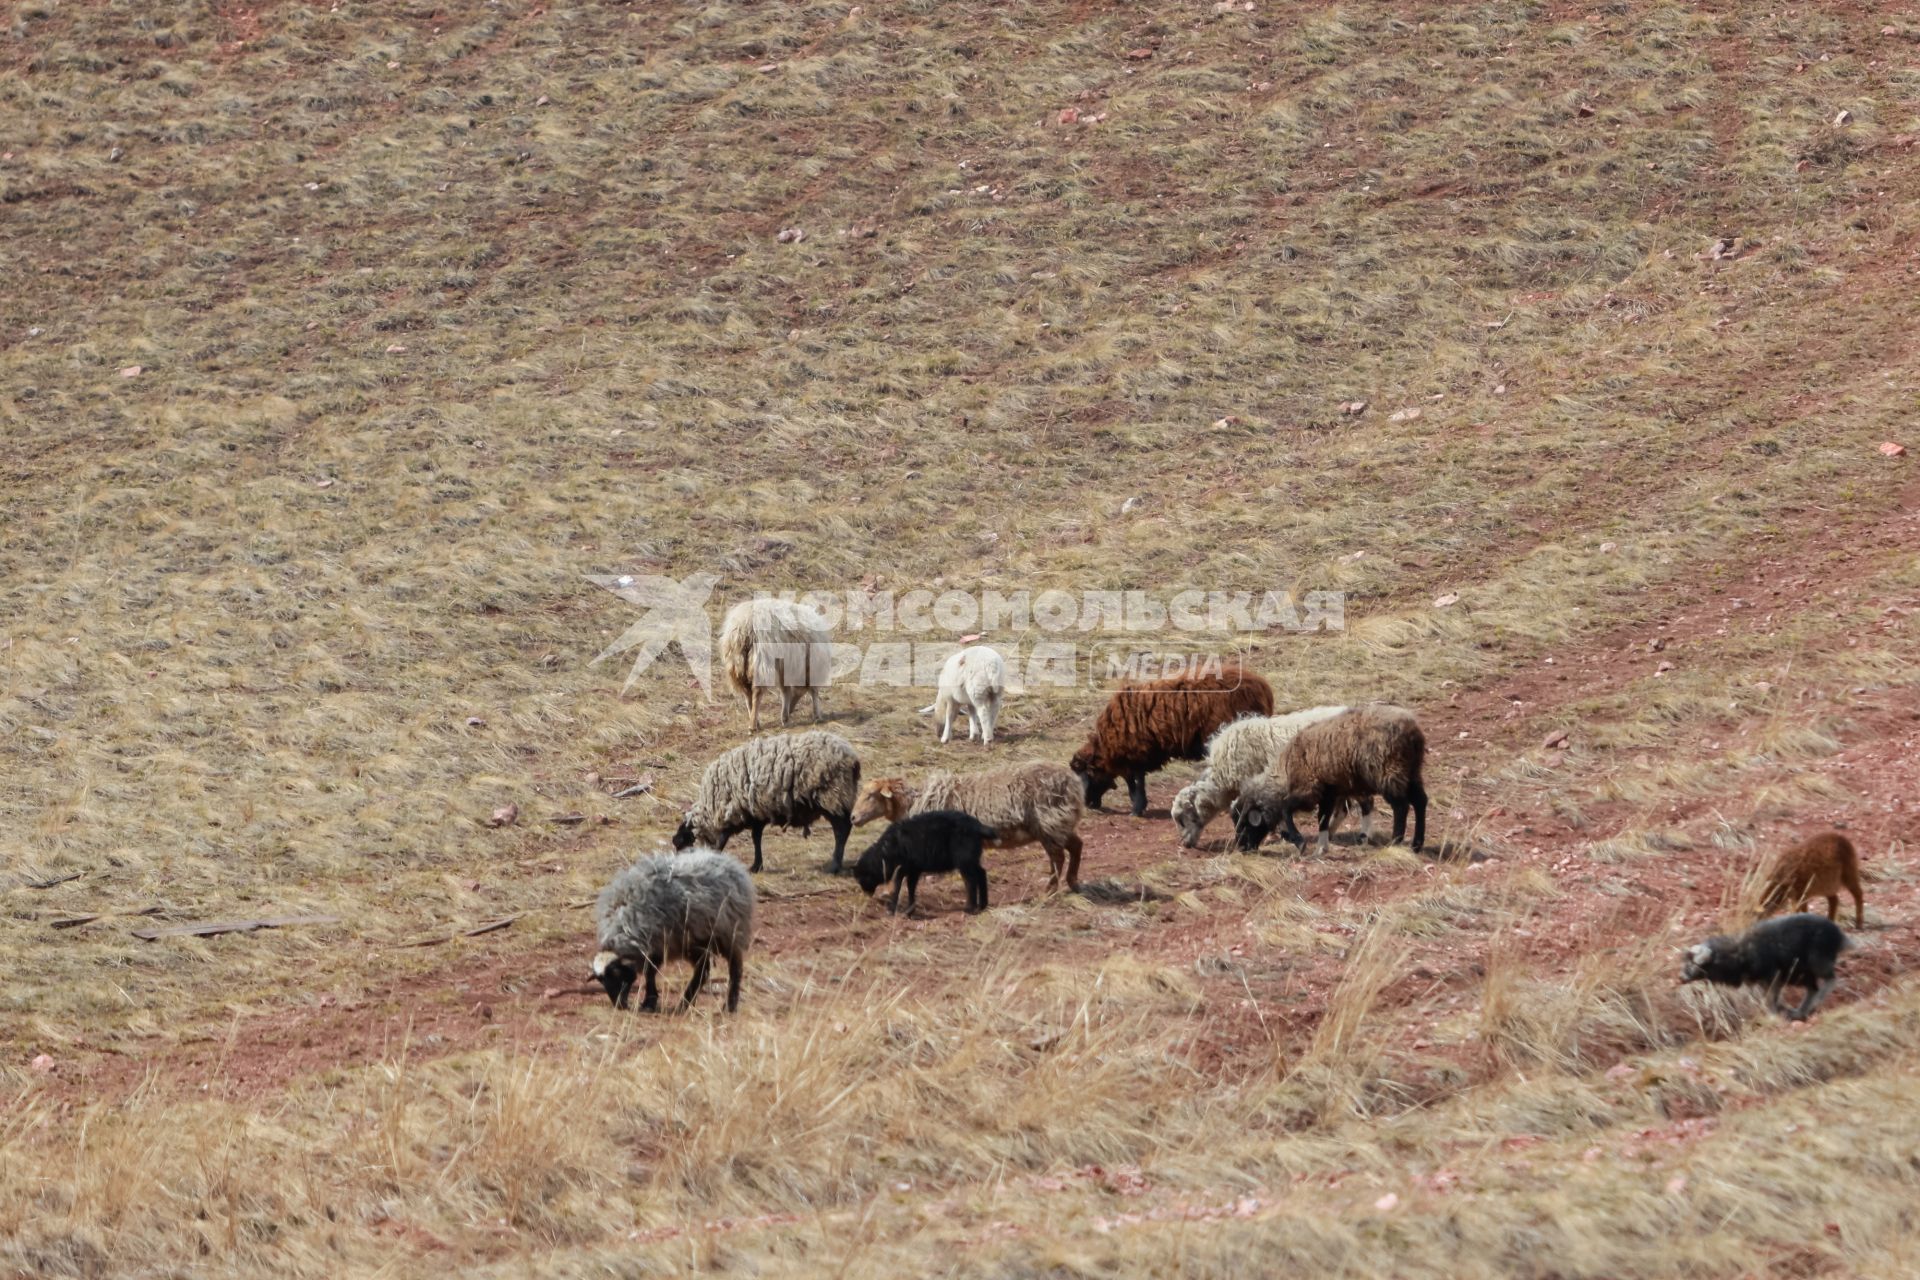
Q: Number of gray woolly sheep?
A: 1